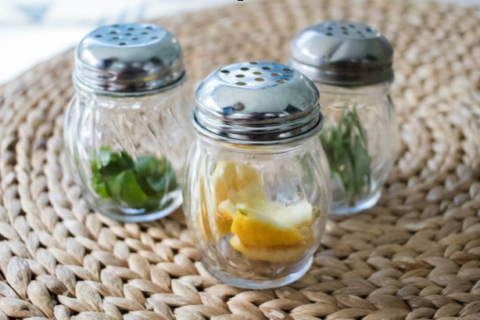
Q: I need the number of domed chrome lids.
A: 3